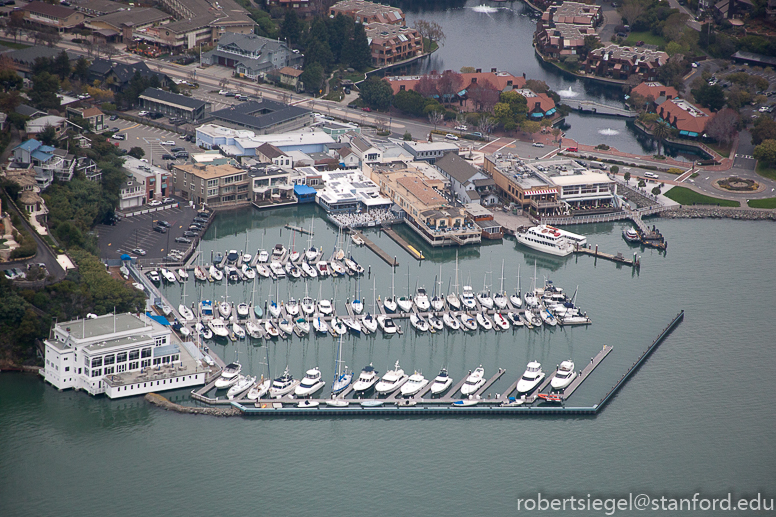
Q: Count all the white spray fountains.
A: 3